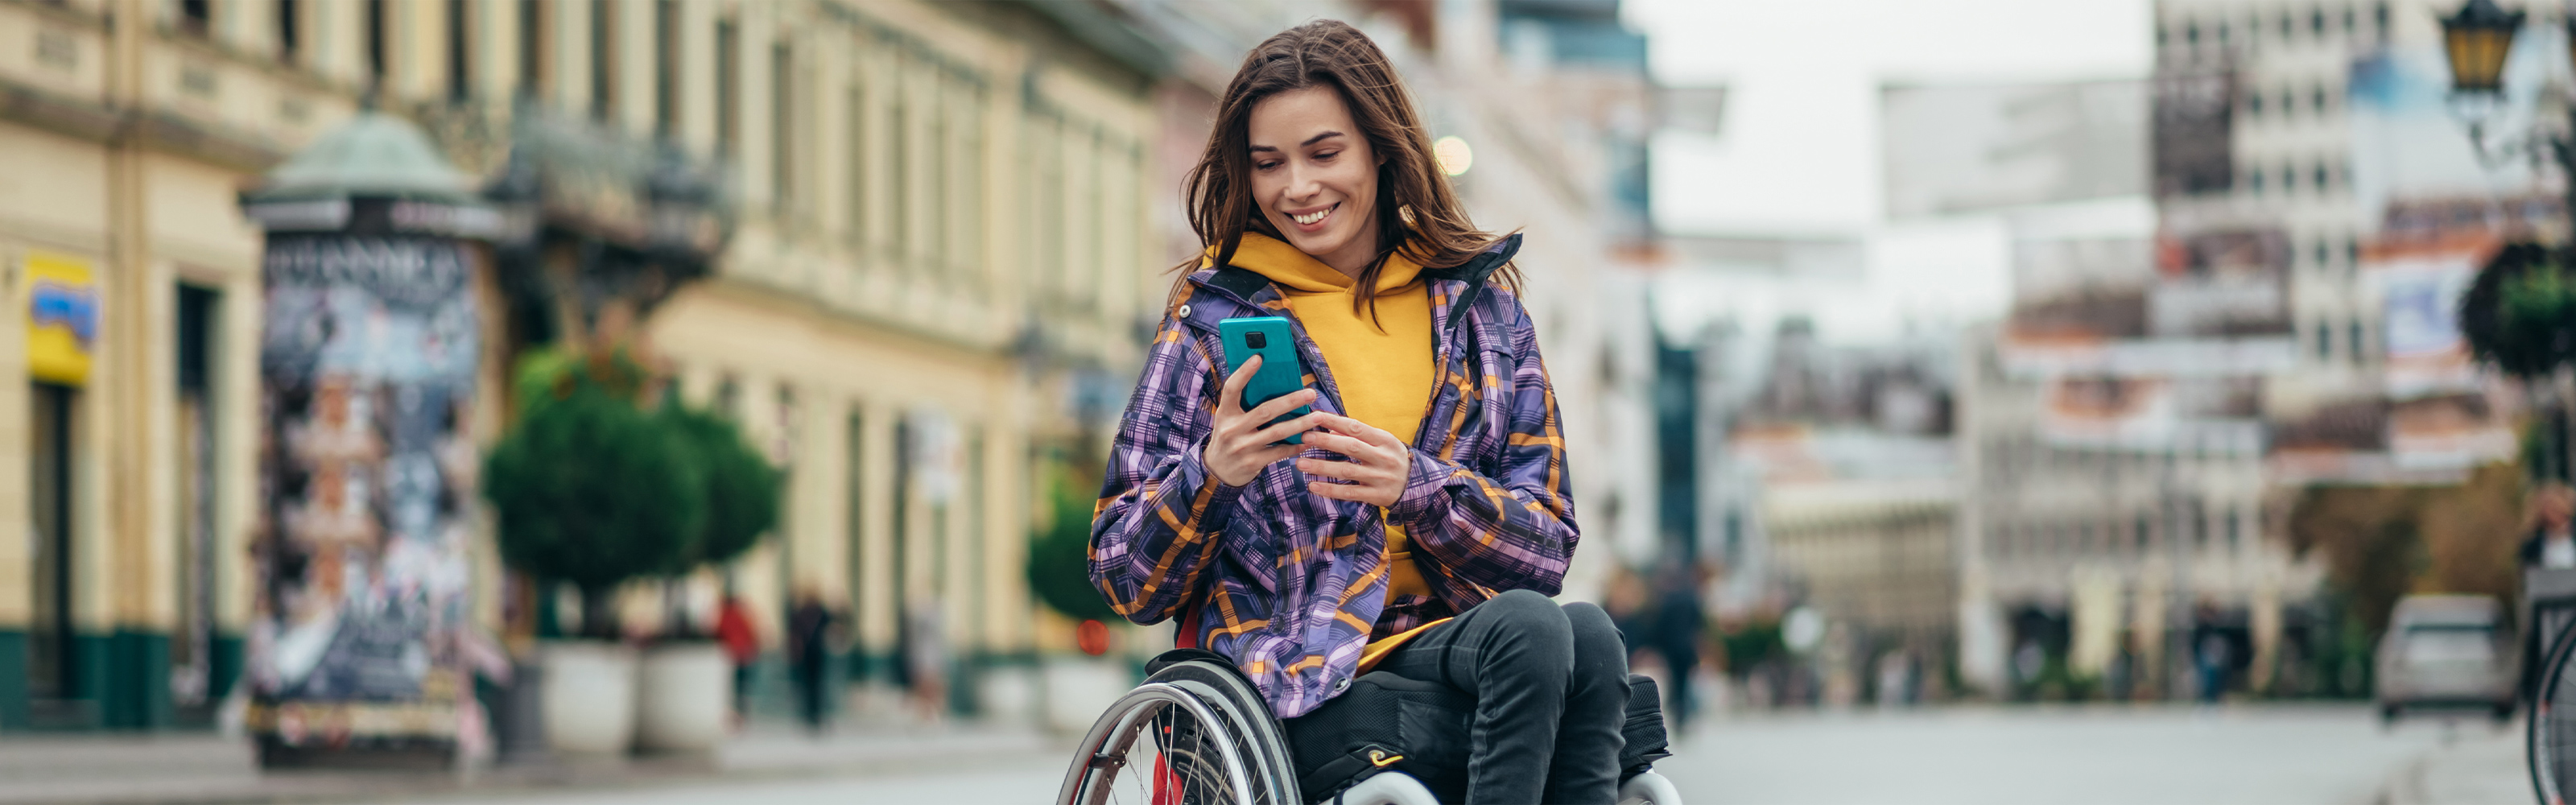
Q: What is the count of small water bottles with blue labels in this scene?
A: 0